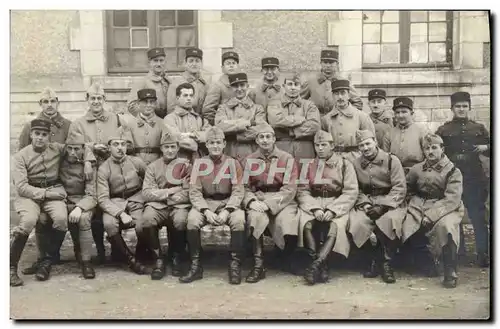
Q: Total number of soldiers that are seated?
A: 9